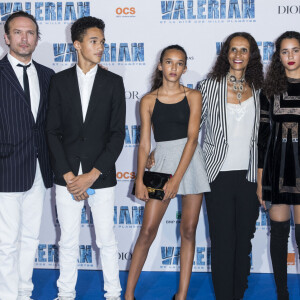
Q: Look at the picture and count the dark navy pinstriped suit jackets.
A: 1